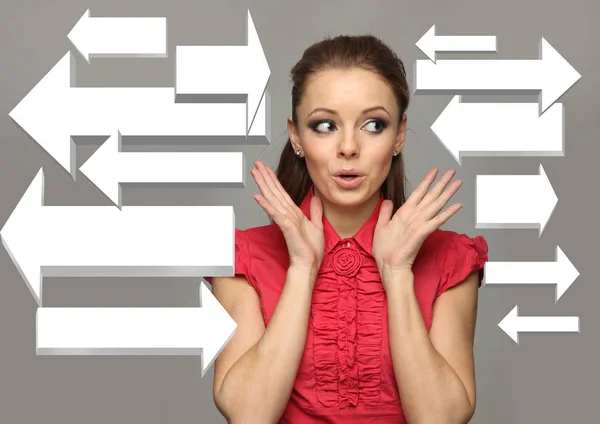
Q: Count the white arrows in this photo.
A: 12